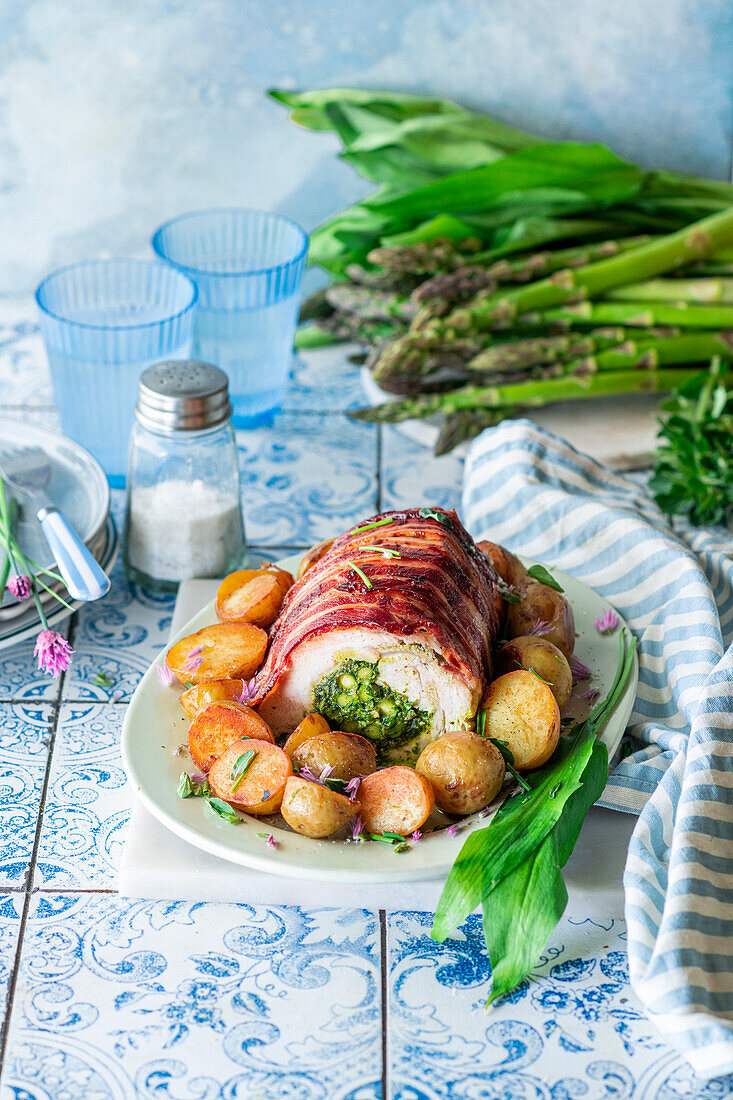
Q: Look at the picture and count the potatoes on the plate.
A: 15